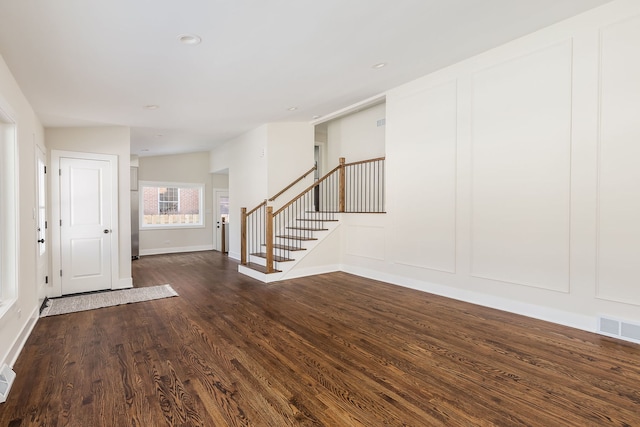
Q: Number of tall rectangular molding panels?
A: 3